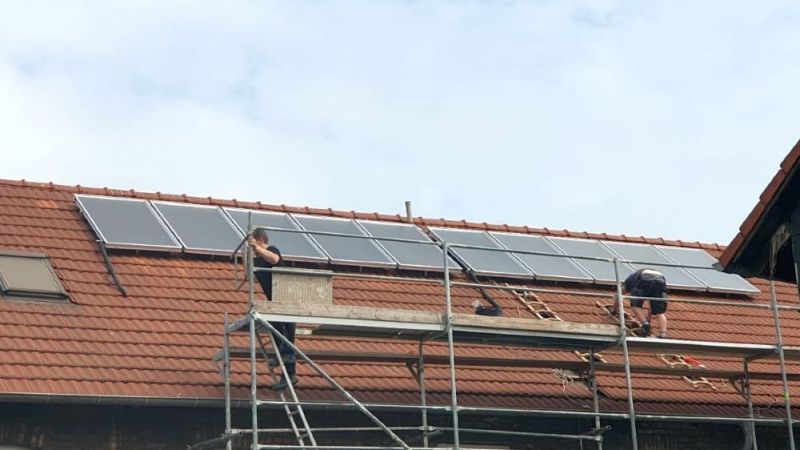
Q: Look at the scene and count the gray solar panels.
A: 10